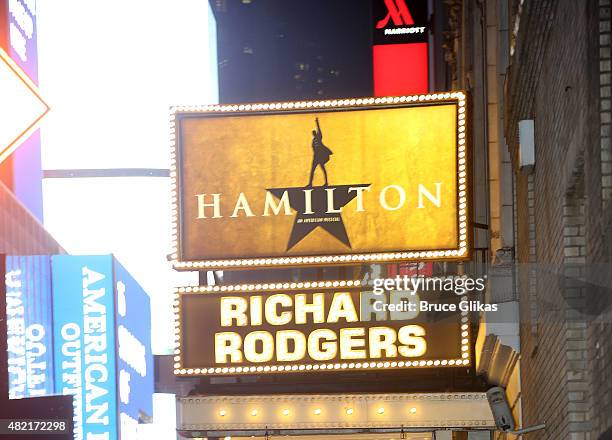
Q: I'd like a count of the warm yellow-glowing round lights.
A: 7